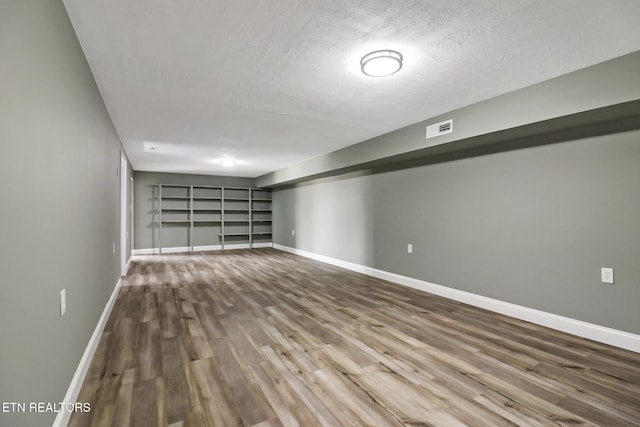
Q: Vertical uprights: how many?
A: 4